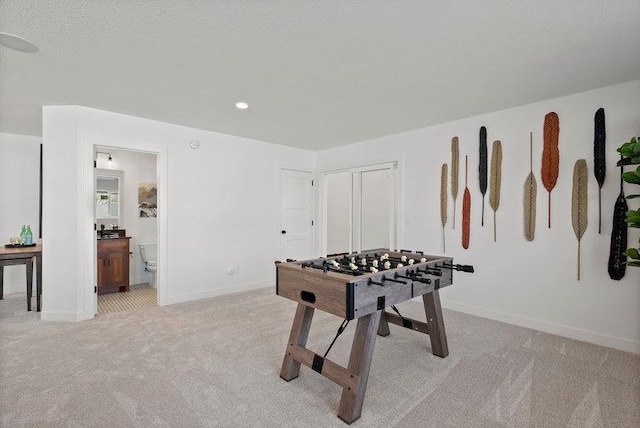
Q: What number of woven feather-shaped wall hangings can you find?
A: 10